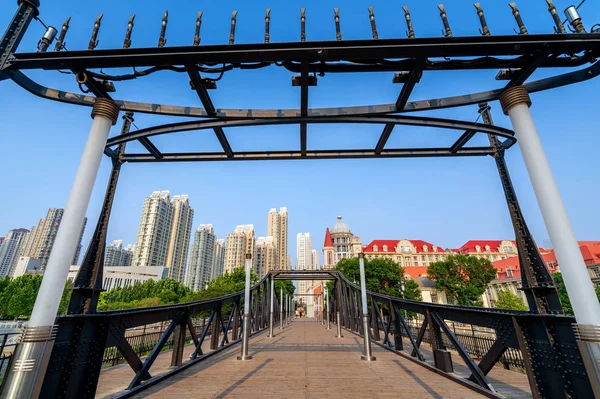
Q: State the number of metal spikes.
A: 15